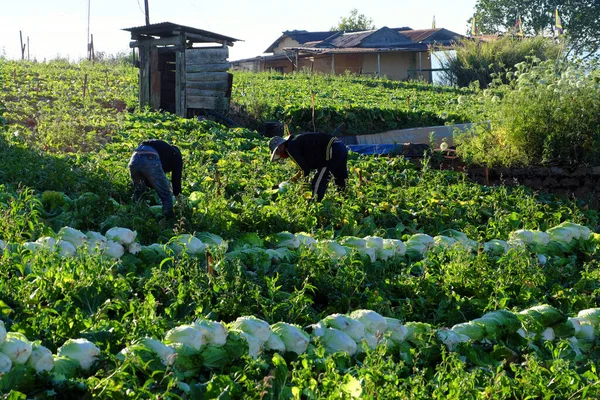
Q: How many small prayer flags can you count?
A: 4